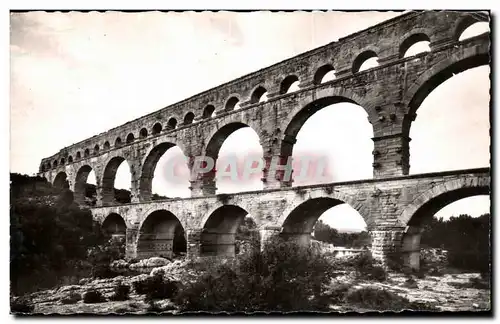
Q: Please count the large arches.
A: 12